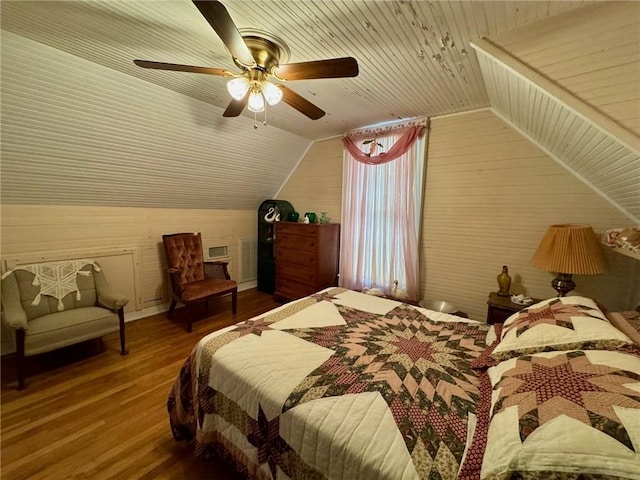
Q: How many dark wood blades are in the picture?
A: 5